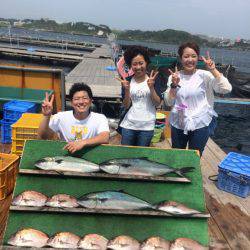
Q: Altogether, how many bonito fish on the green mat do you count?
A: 3